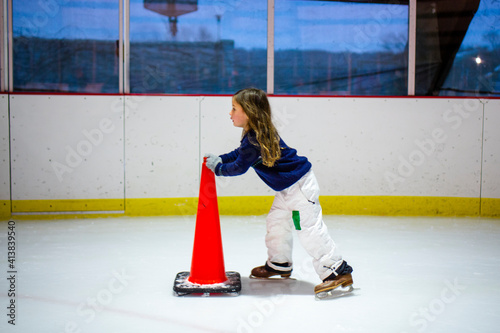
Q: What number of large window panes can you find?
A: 4